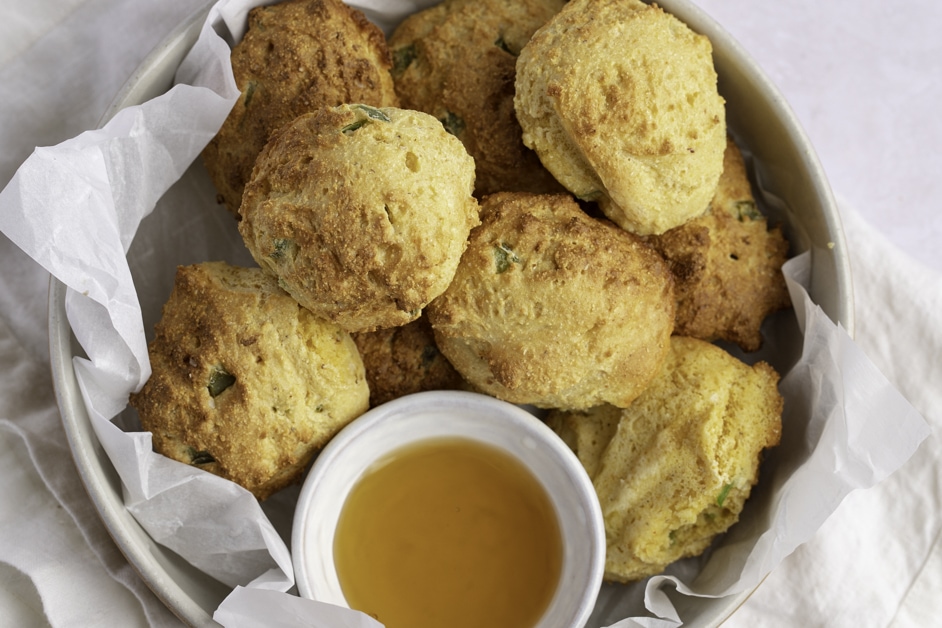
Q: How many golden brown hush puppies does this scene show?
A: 9